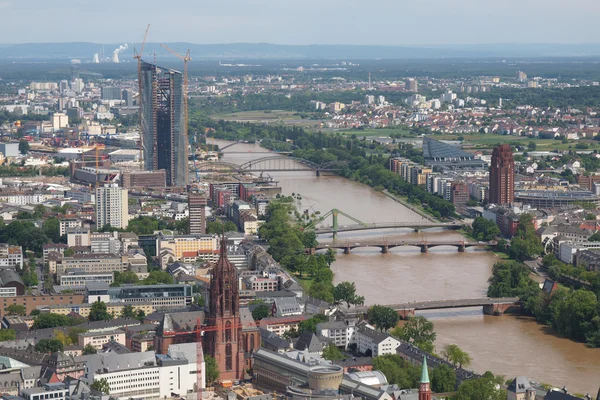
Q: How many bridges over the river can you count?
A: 5